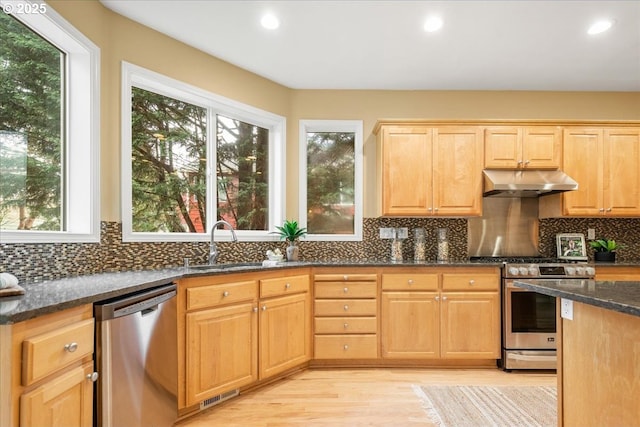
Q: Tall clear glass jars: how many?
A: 3